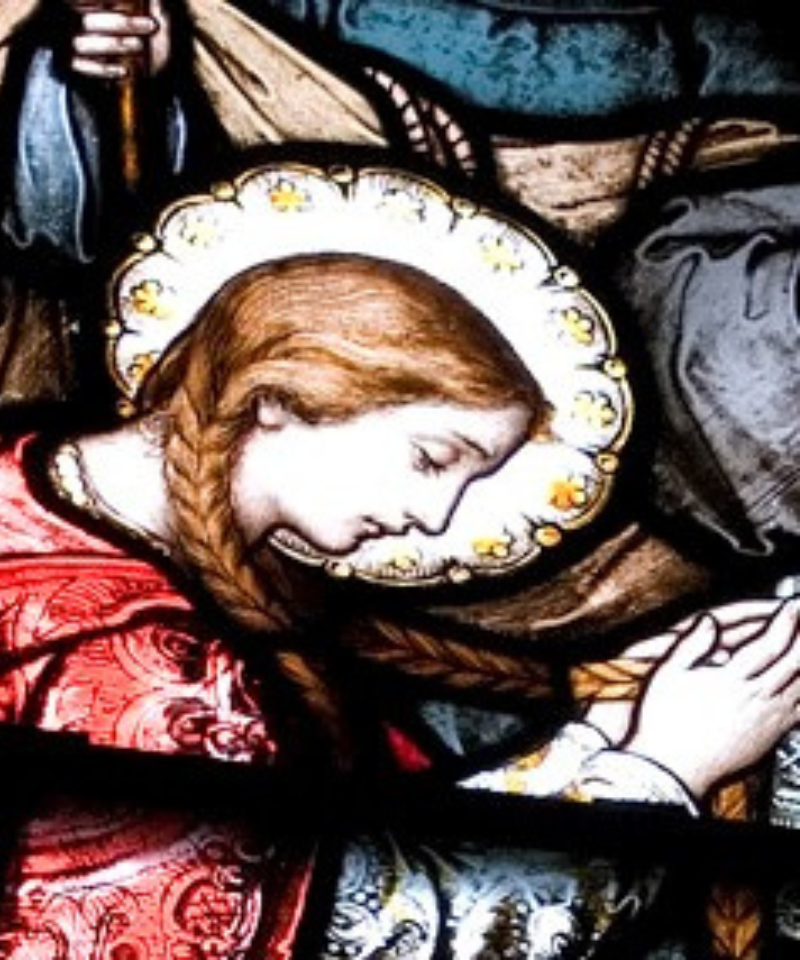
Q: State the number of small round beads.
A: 12